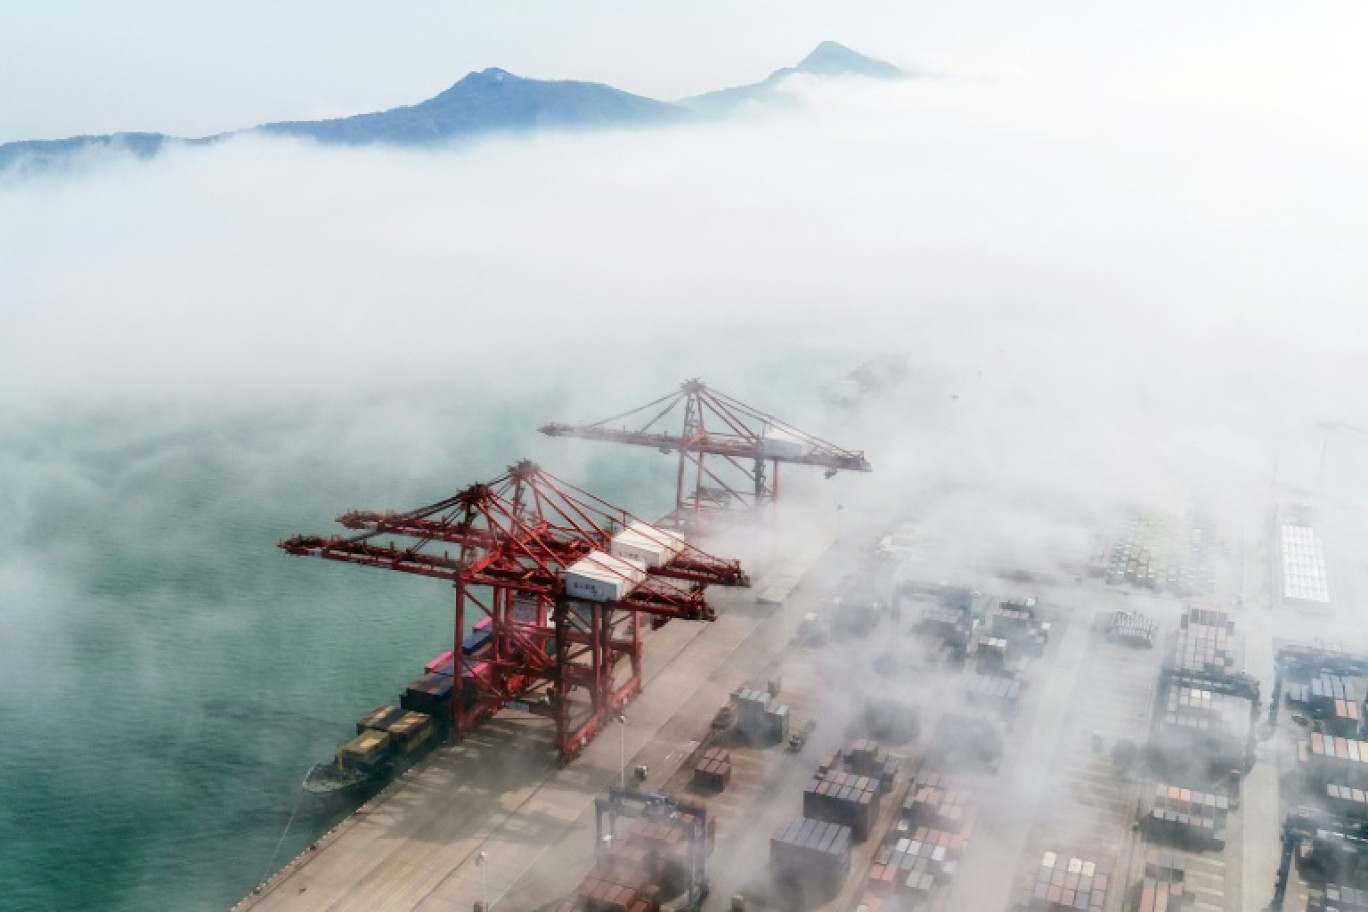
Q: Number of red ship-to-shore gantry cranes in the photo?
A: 3